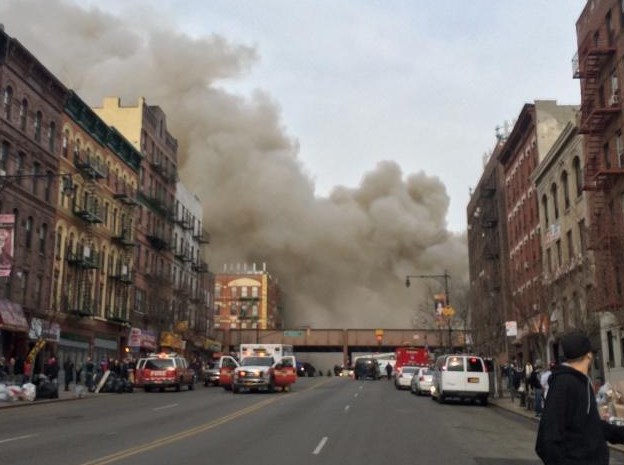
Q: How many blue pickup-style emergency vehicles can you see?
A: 0